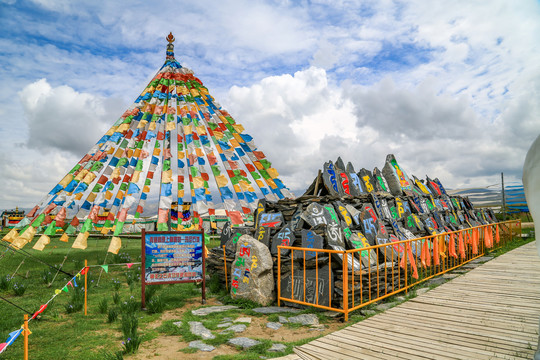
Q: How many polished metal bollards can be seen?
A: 0